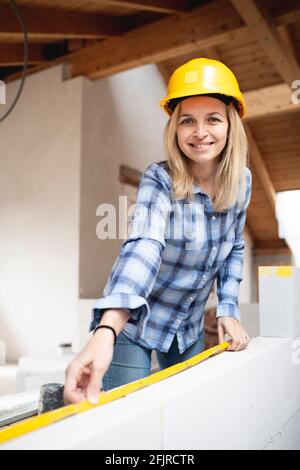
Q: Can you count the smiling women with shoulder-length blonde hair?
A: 1